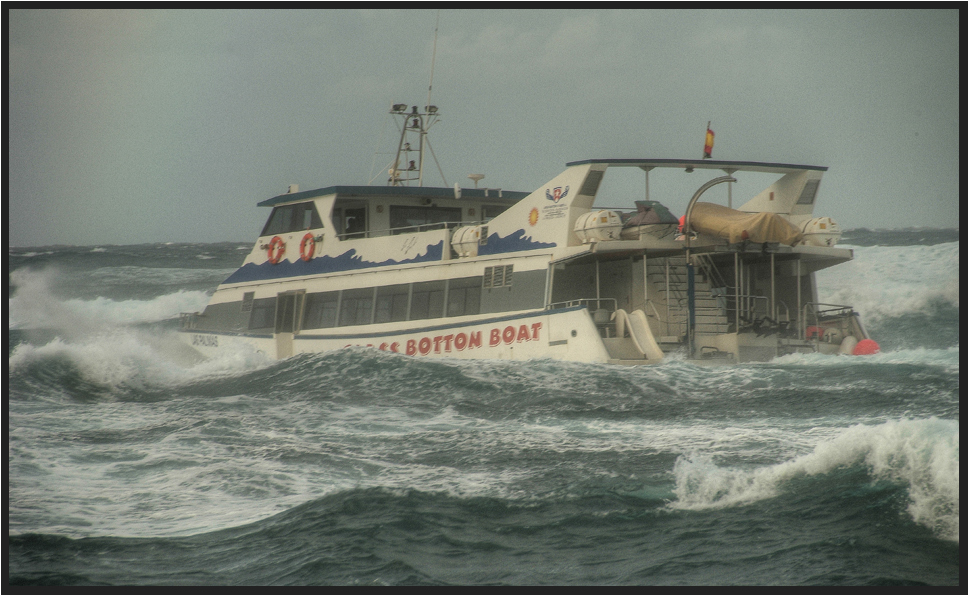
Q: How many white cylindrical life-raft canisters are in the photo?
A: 3